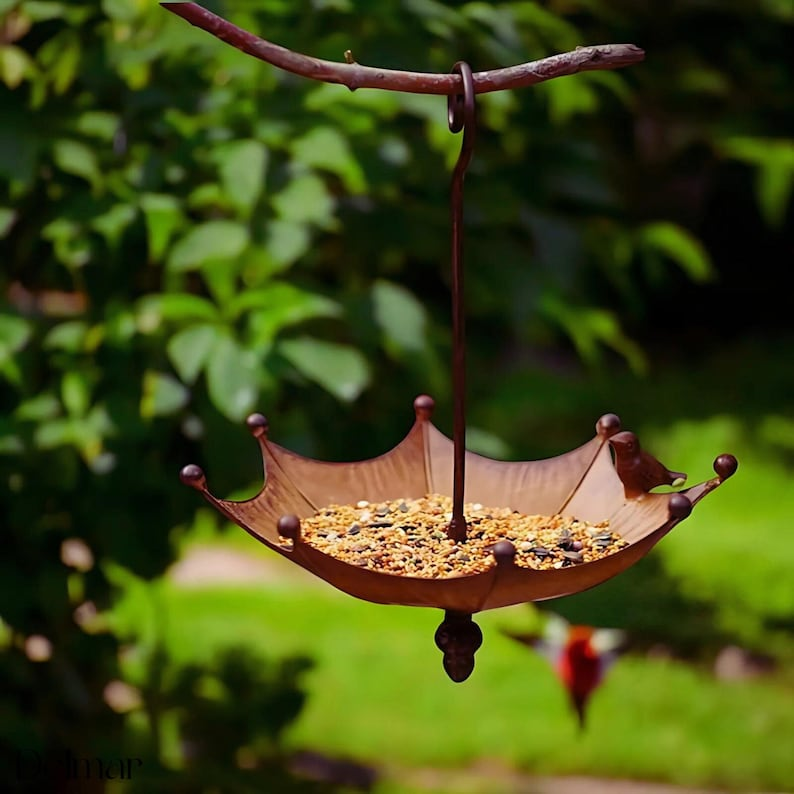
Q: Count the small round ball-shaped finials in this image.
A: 8